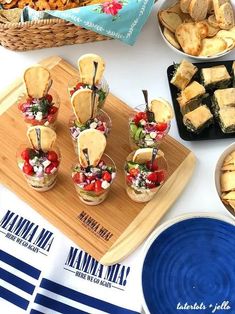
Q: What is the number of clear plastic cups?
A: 7